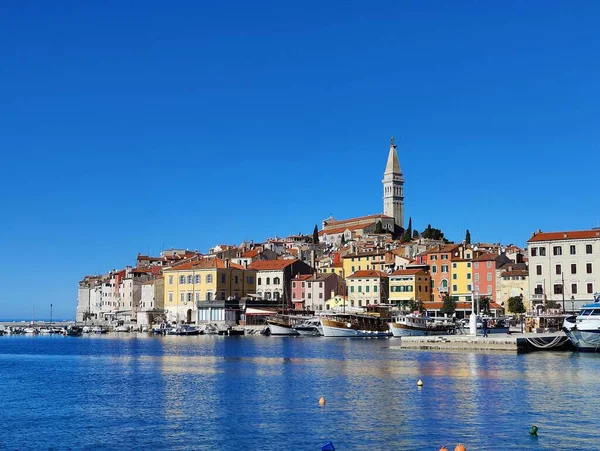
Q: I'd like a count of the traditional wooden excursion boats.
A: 3